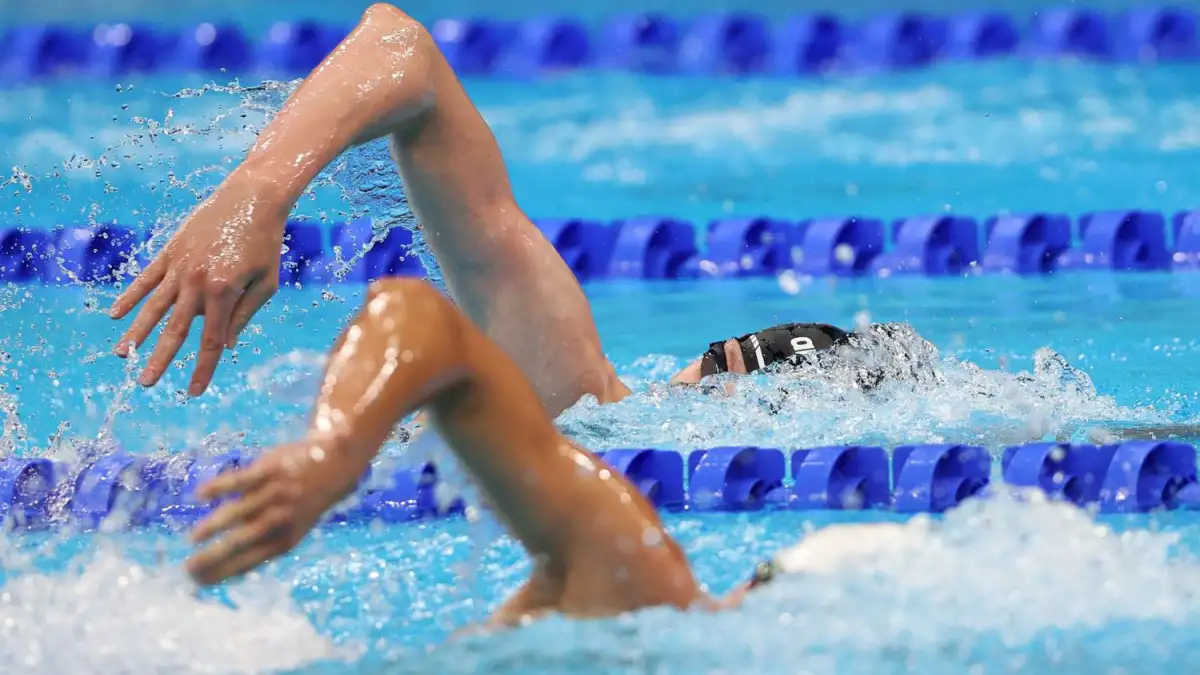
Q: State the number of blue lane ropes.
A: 3